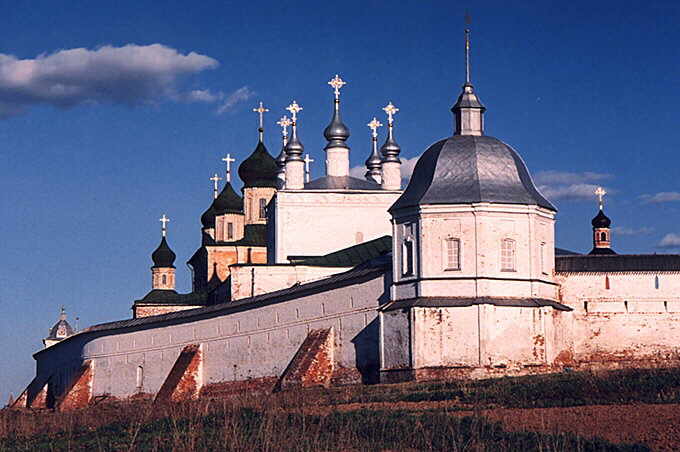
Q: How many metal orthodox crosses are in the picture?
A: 11